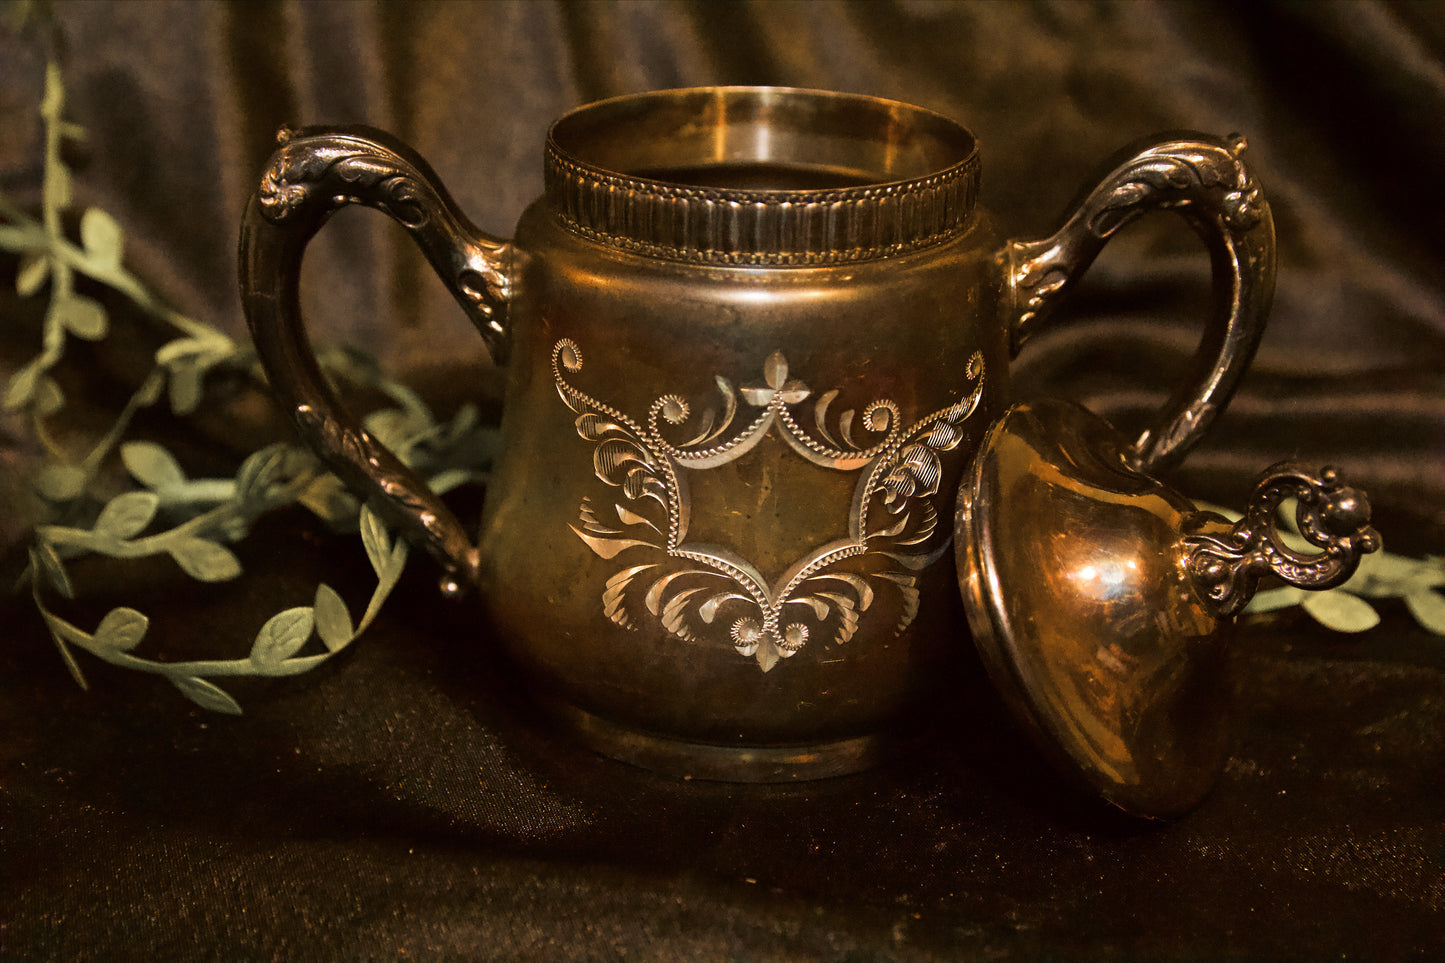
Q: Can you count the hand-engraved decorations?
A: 1